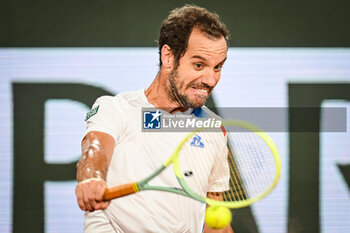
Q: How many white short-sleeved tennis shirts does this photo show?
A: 1